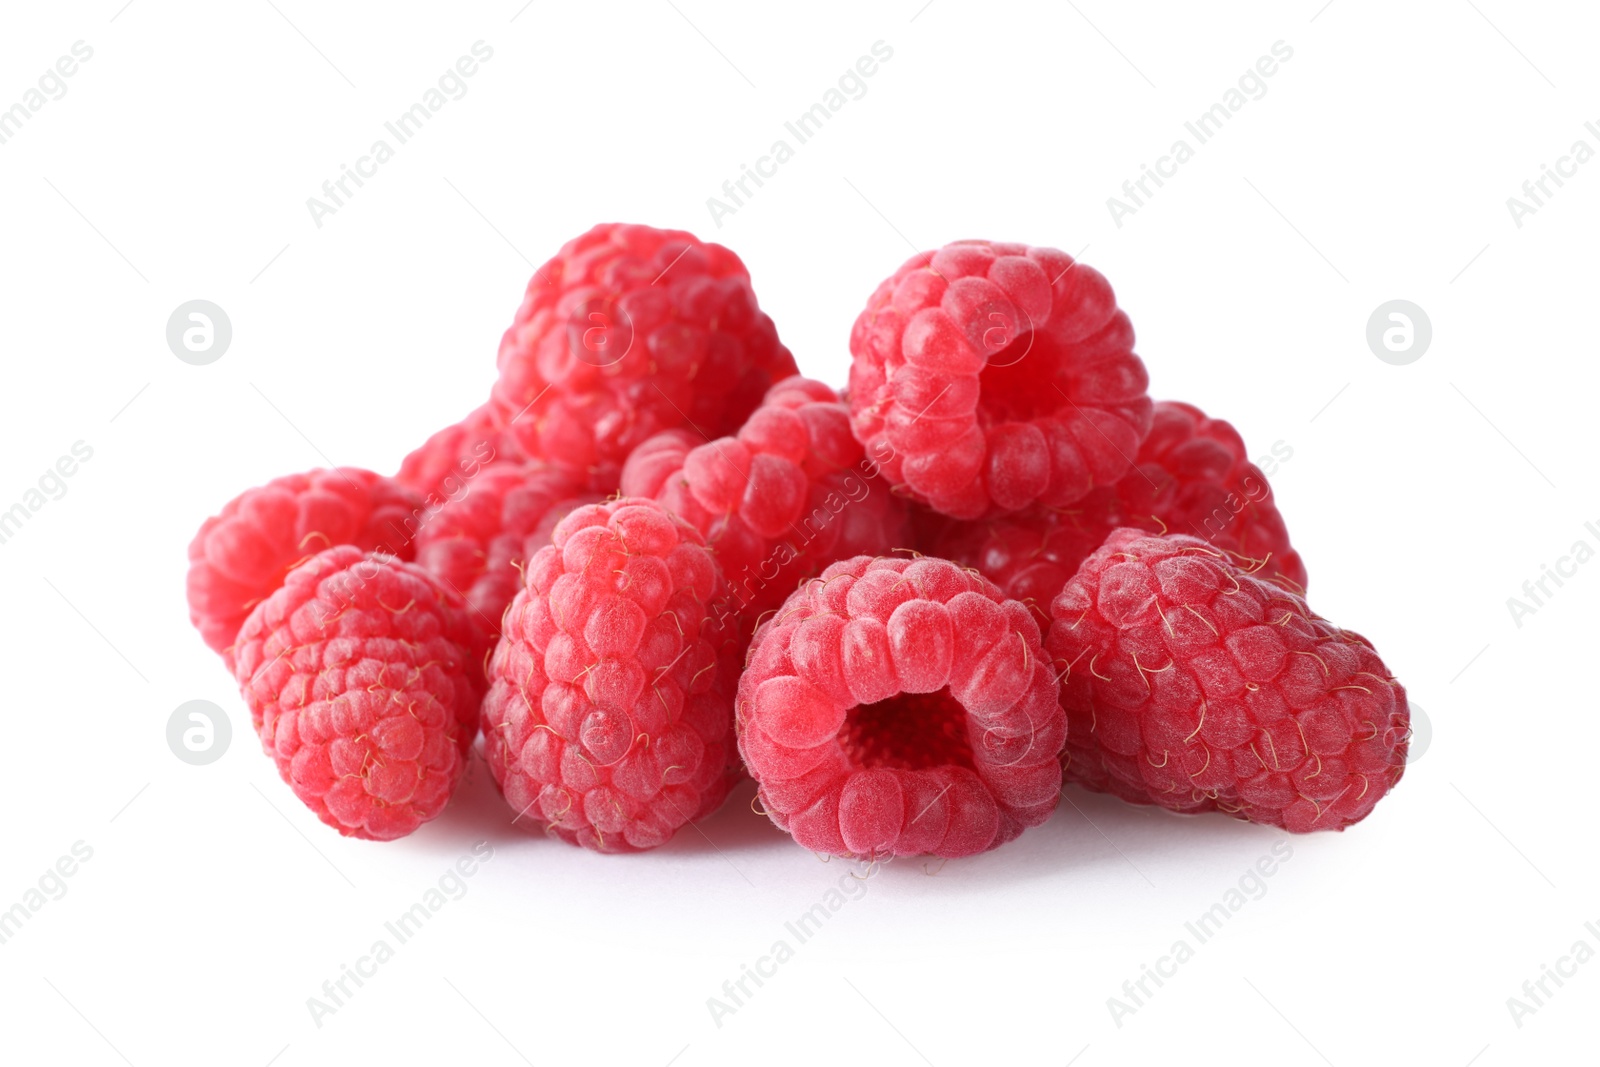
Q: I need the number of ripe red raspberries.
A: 11